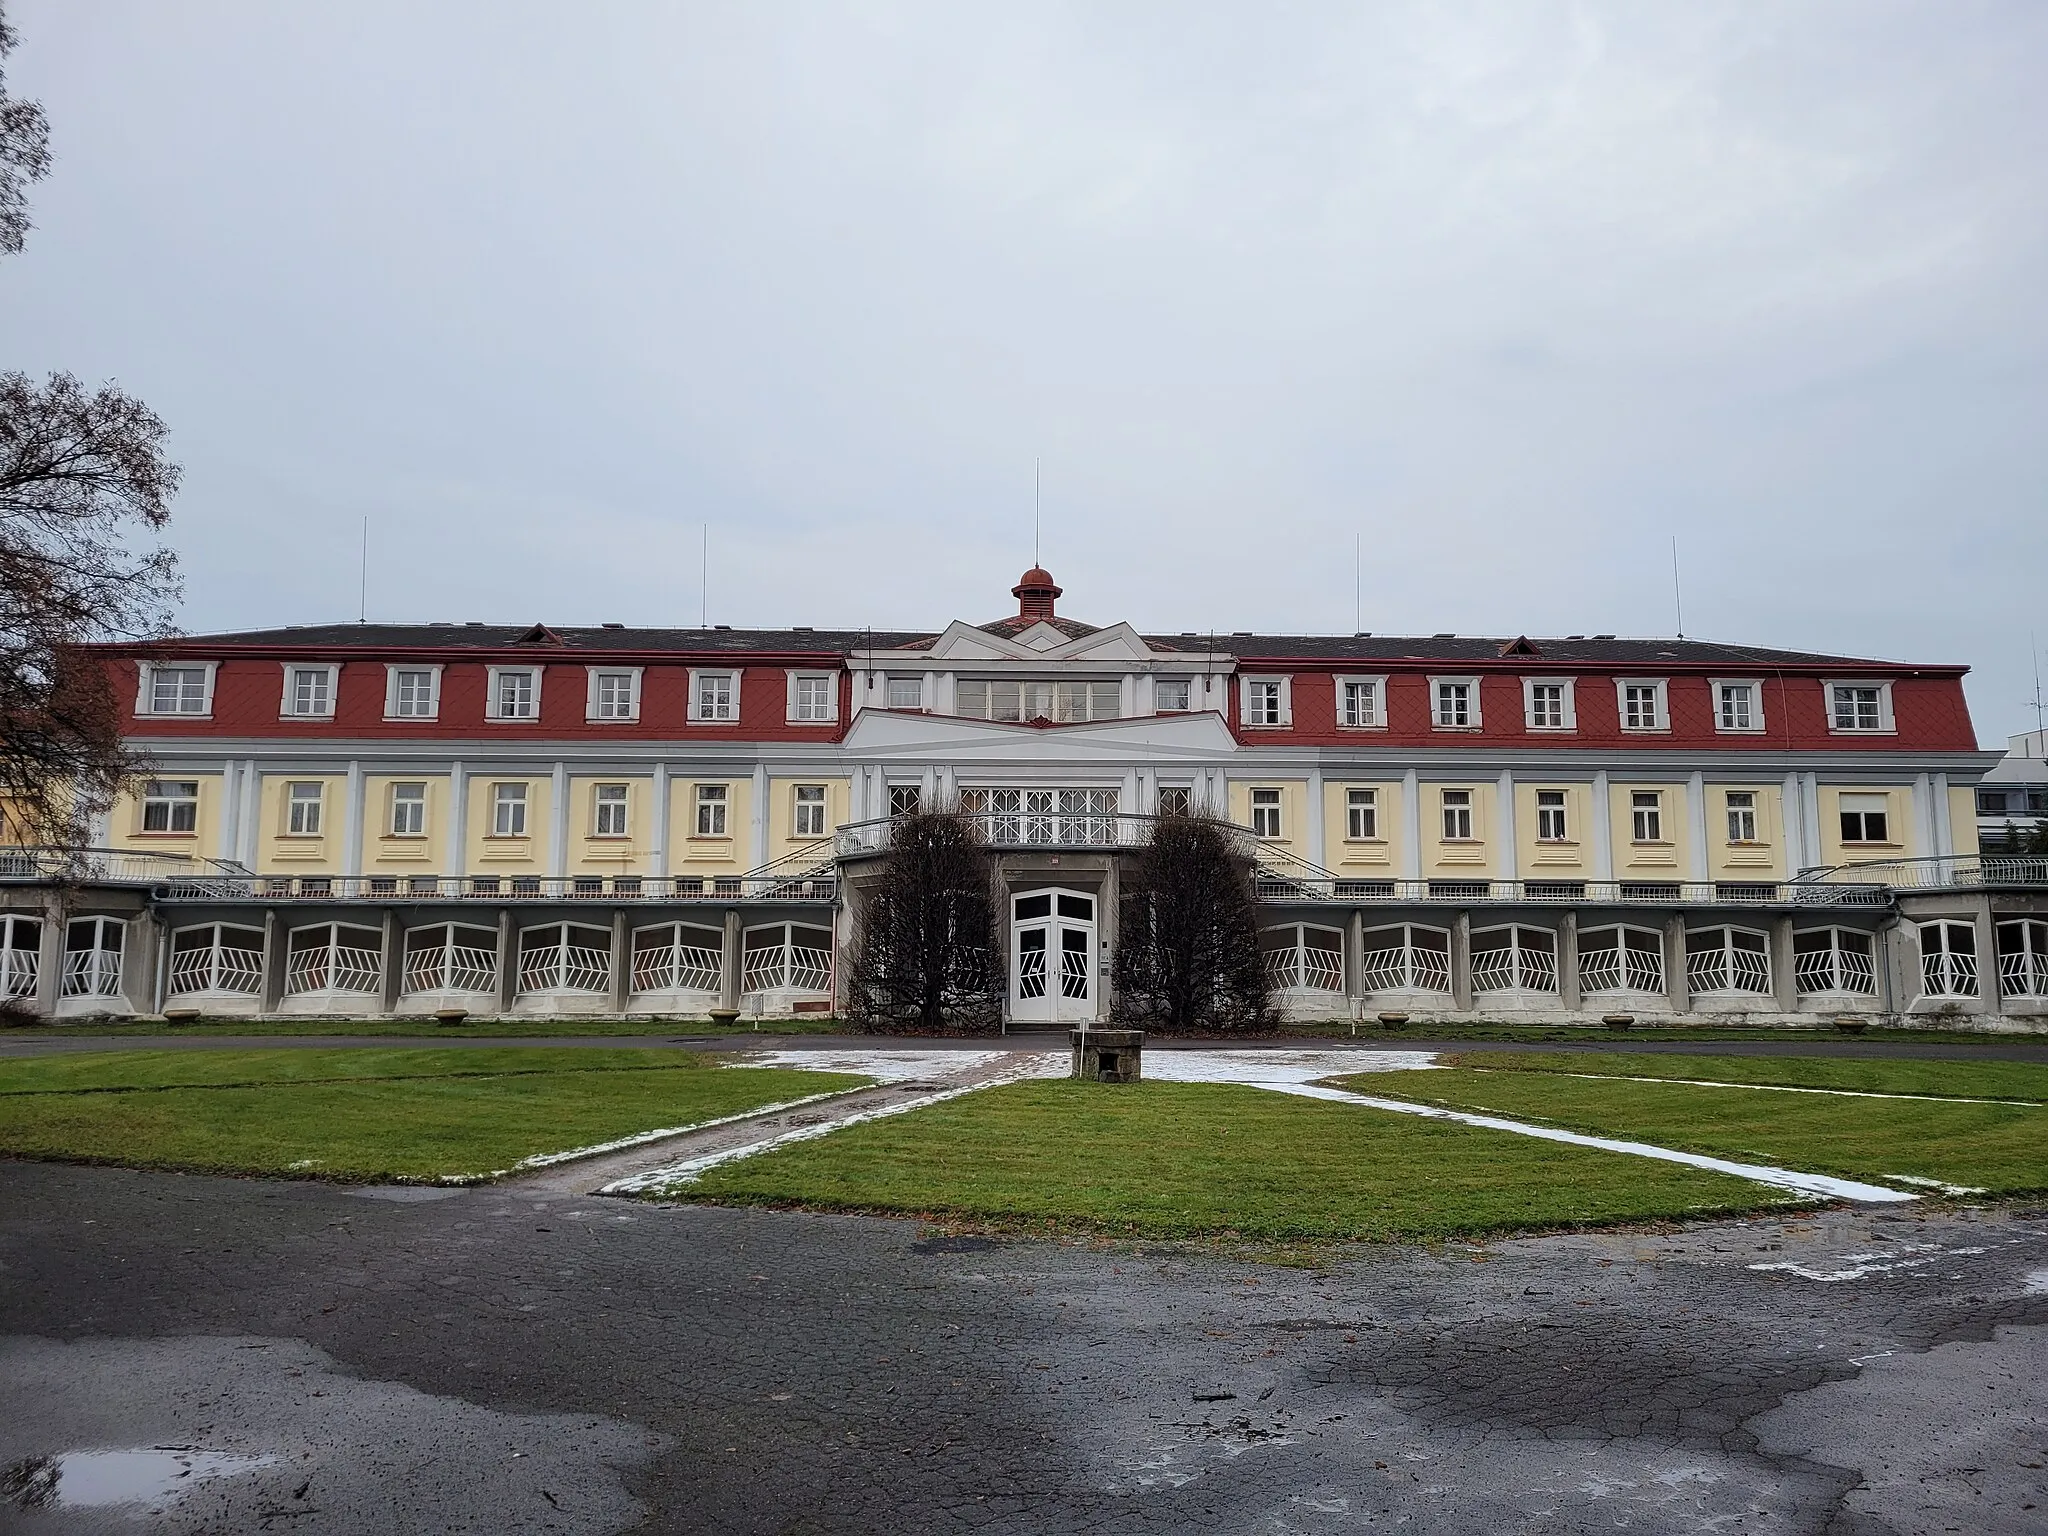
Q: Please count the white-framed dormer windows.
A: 14